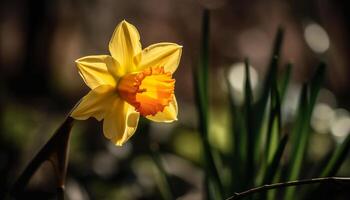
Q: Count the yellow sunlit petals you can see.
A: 6